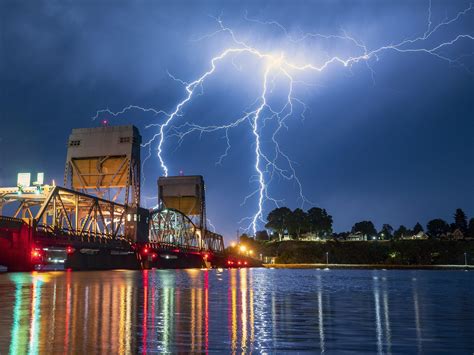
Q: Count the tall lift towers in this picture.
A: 2